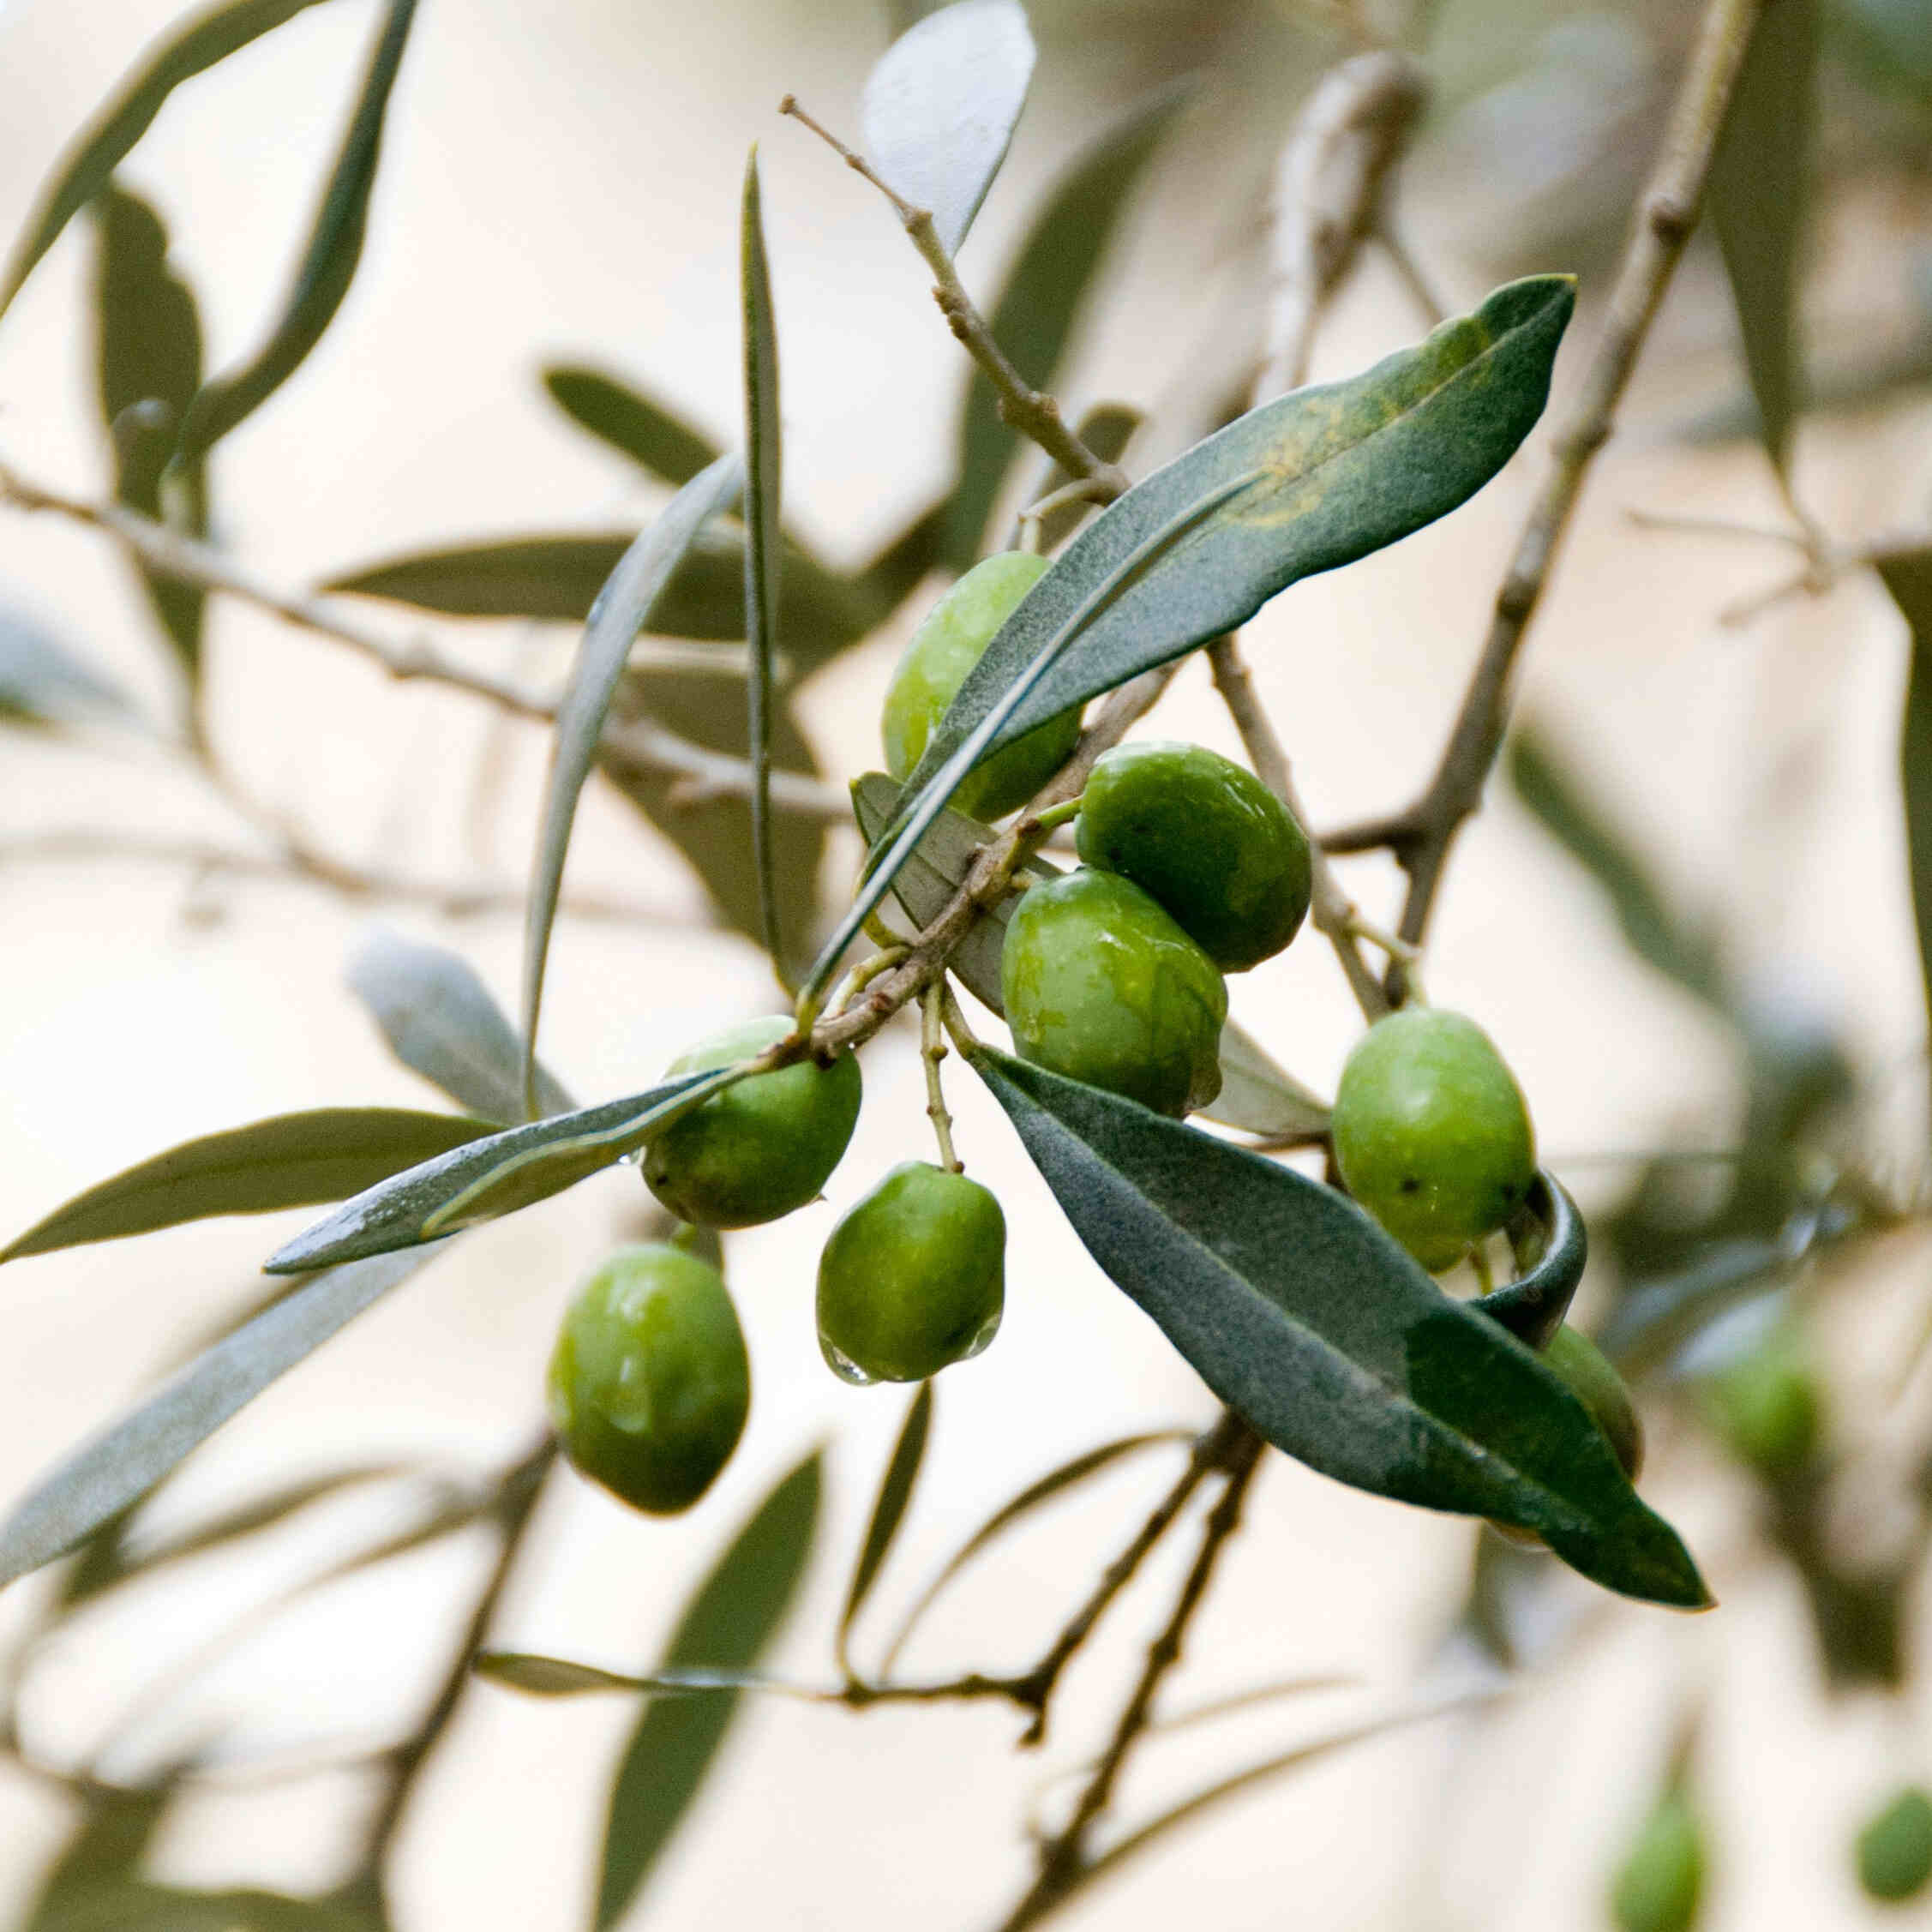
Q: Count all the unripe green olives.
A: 11